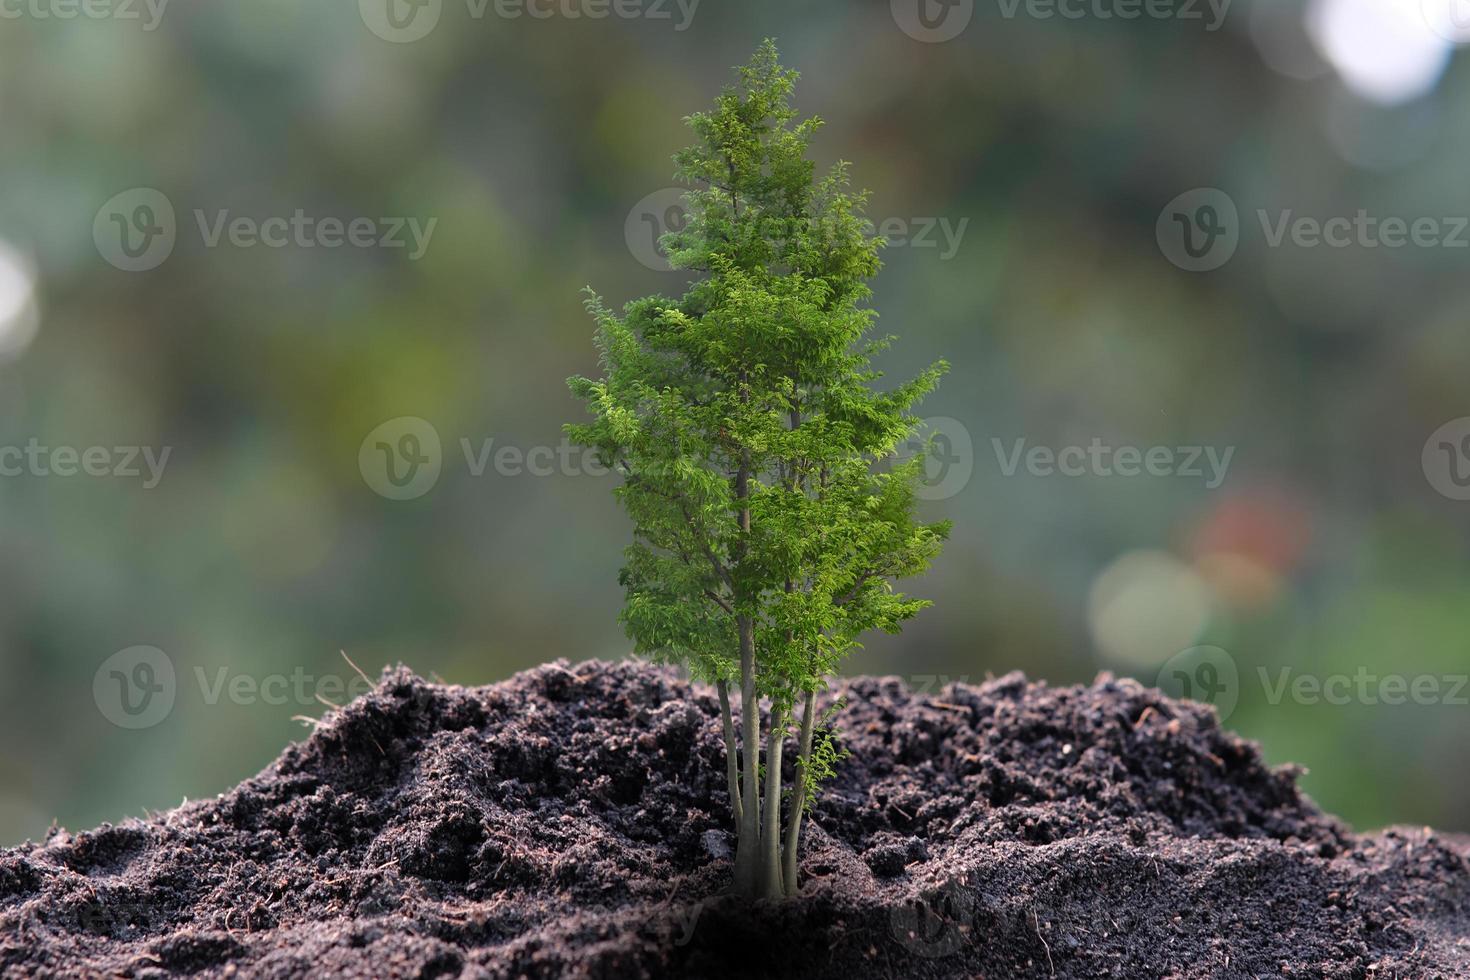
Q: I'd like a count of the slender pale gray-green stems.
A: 4